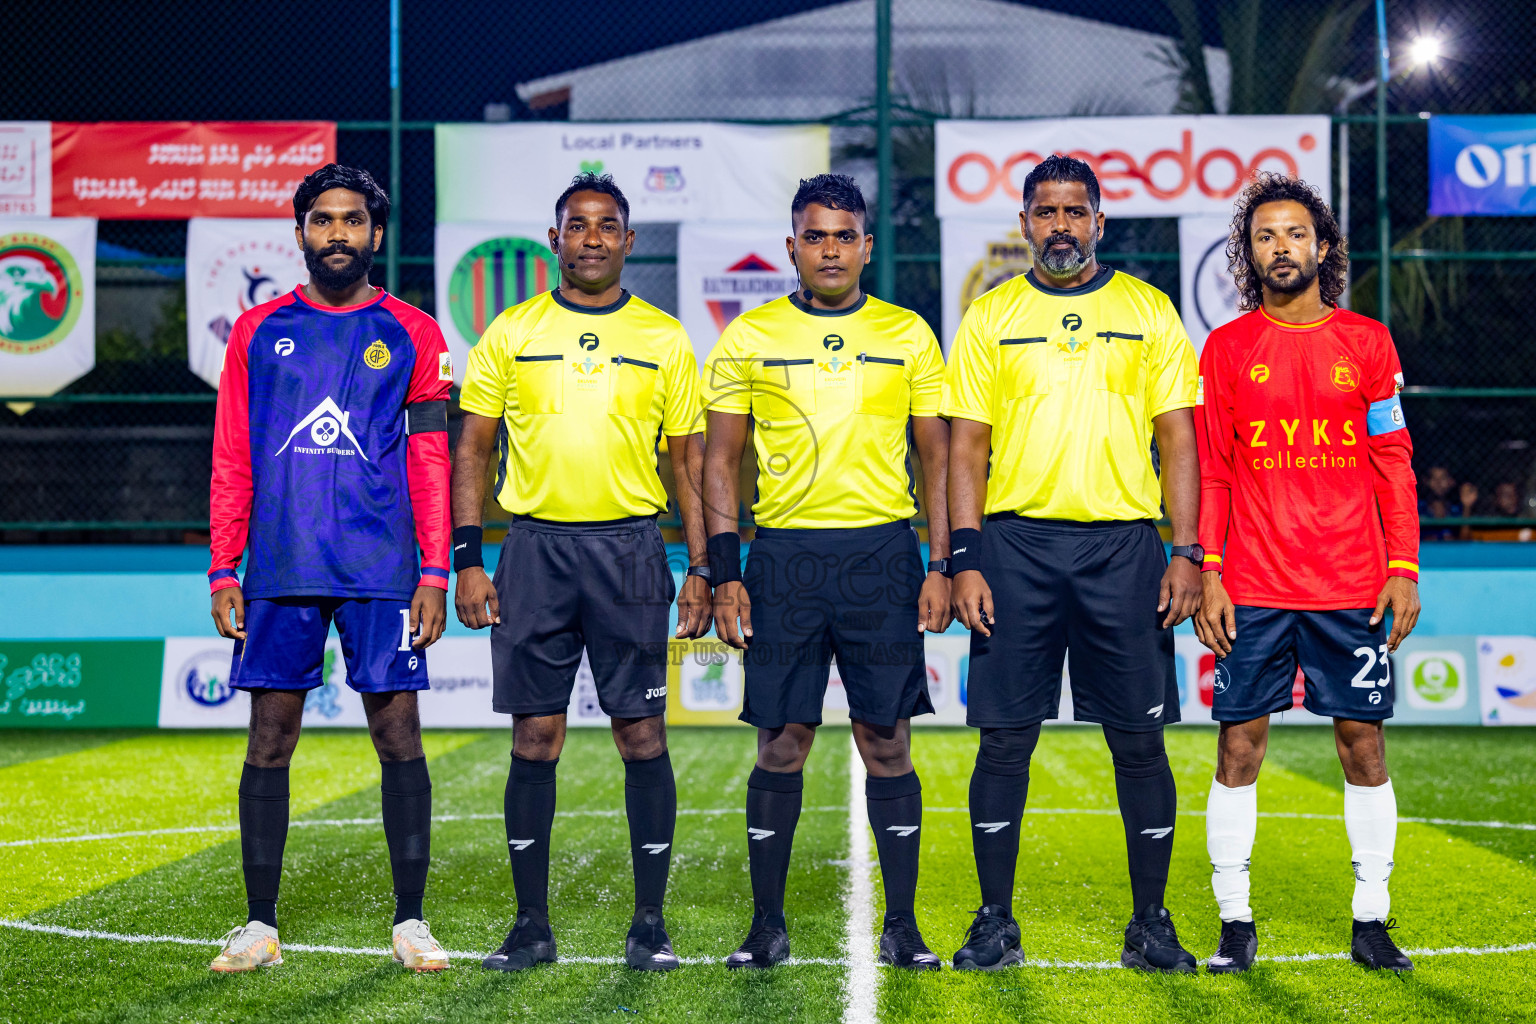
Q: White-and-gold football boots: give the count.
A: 2